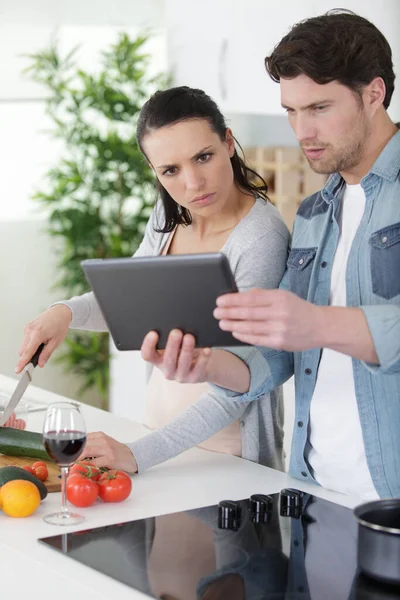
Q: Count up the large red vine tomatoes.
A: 3